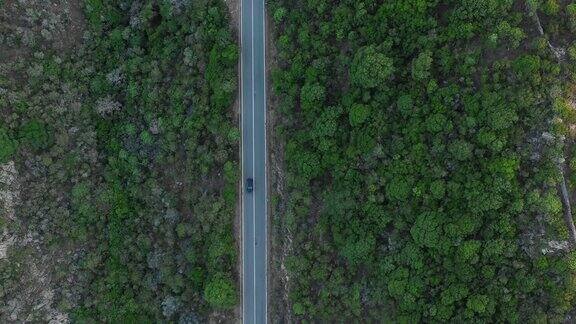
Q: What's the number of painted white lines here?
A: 3